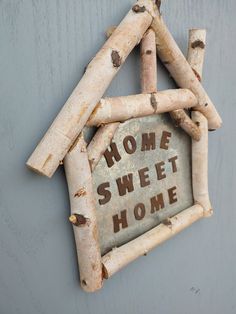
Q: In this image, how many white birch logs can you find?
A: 10